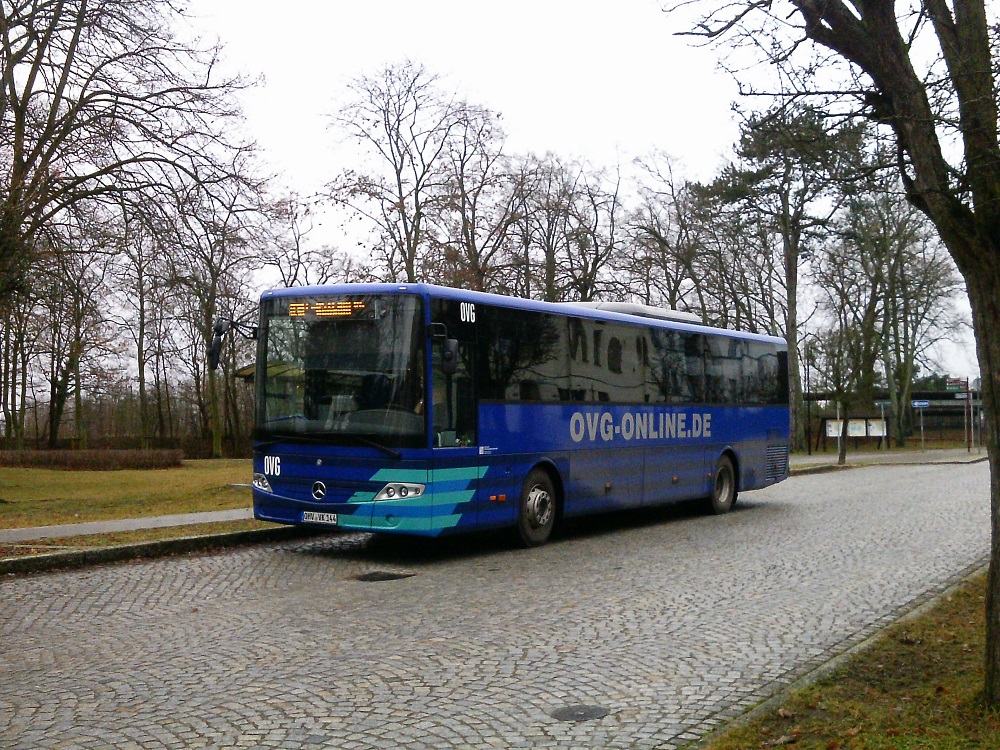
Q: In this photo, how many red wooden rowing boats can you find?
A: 0